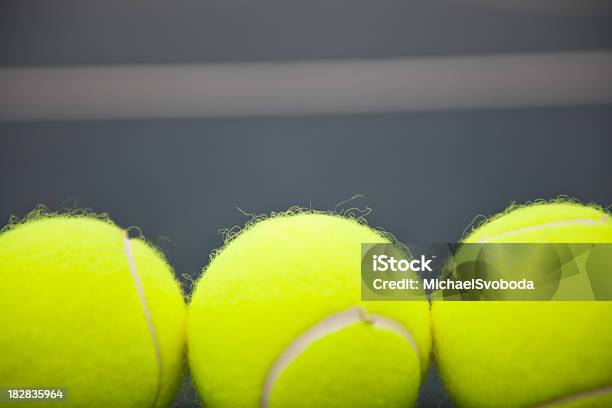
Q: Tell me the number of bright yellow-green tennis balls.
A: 3